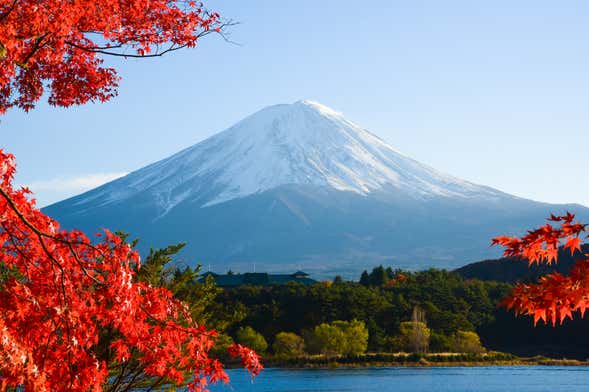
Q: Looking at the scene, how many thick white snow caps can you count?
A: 1